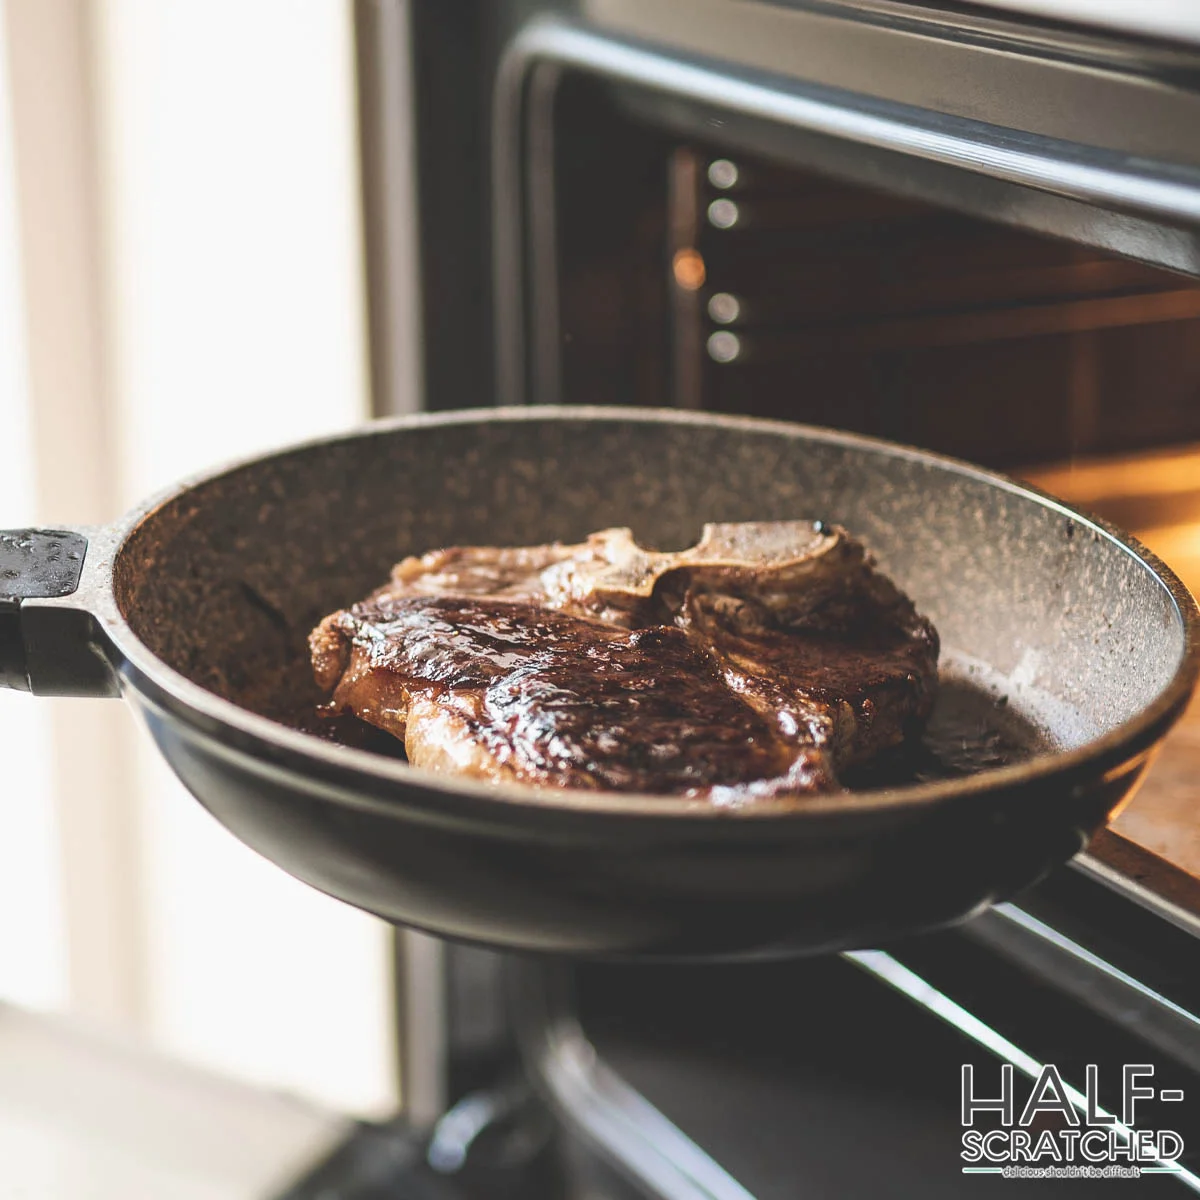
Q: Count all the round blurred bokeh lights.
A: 5